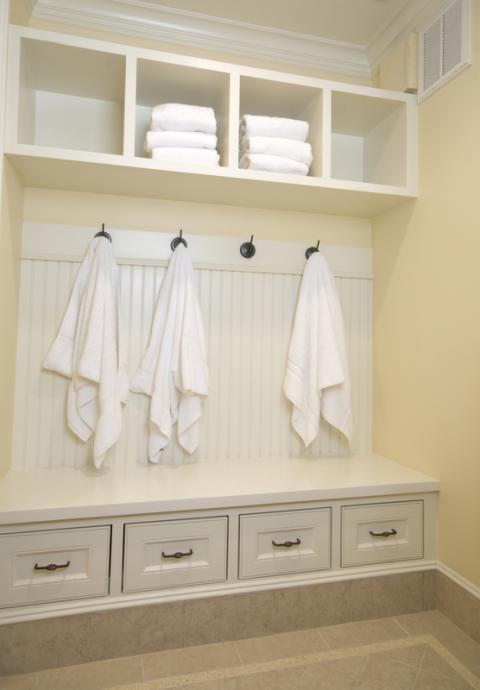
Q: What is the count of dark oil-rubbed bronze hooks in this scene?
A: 4